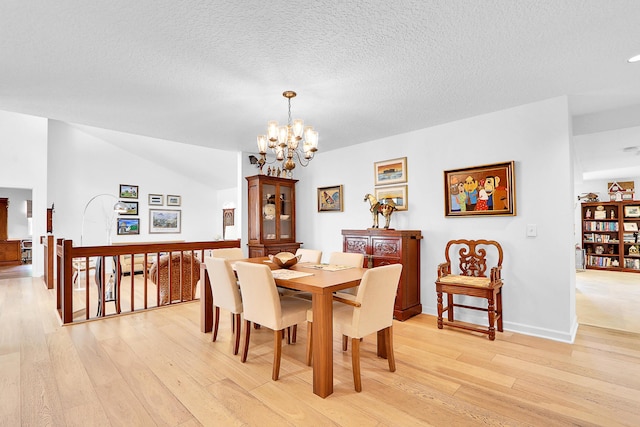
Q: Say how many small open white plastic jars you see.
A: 0